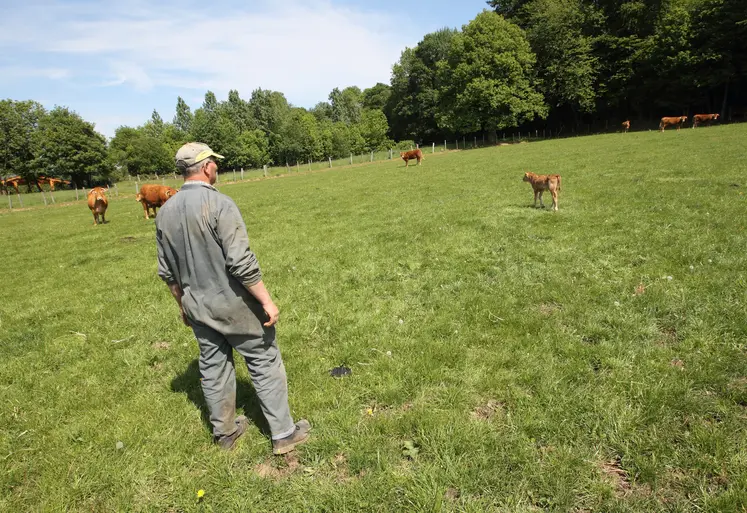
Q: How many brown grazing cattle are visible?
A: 7